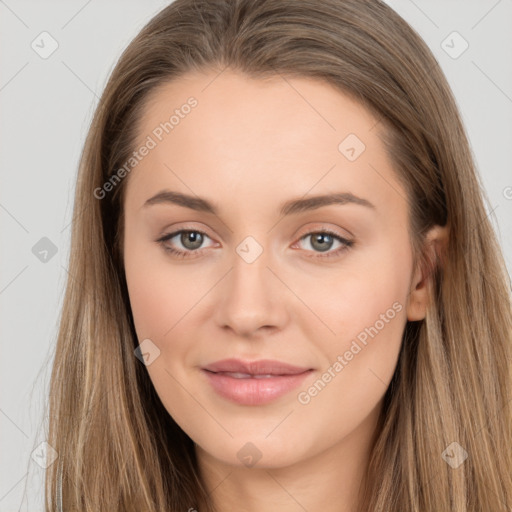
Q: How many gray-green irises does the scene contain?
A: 2